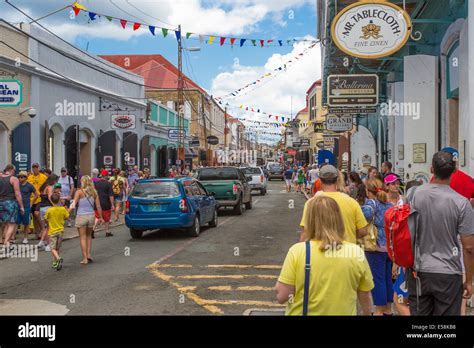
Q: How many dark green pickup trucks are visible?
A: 1